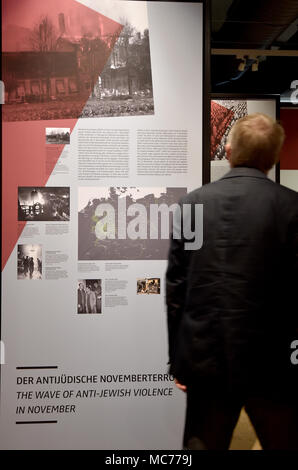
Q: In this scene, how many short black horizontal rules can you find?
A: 2